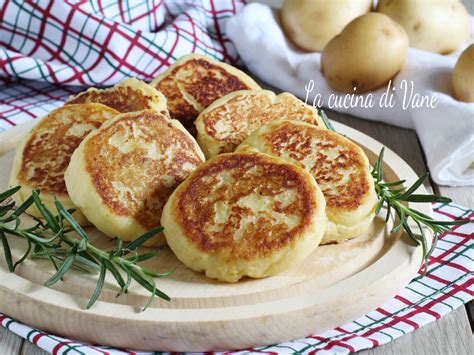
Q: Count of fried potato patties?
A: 7